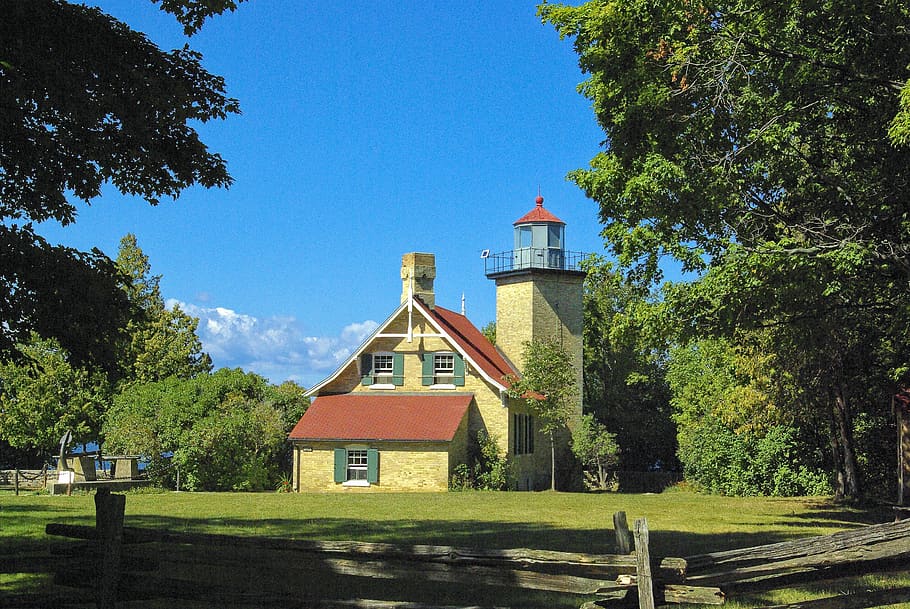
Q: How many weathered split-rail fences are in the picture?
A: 1